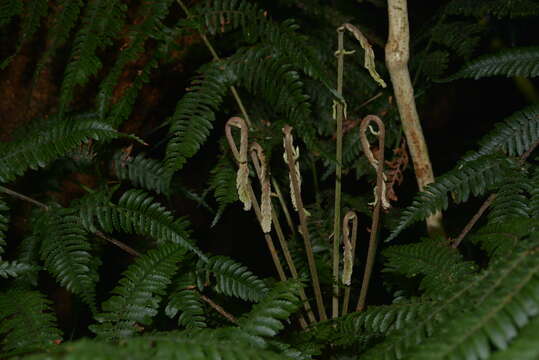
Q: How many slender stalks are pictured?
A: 6